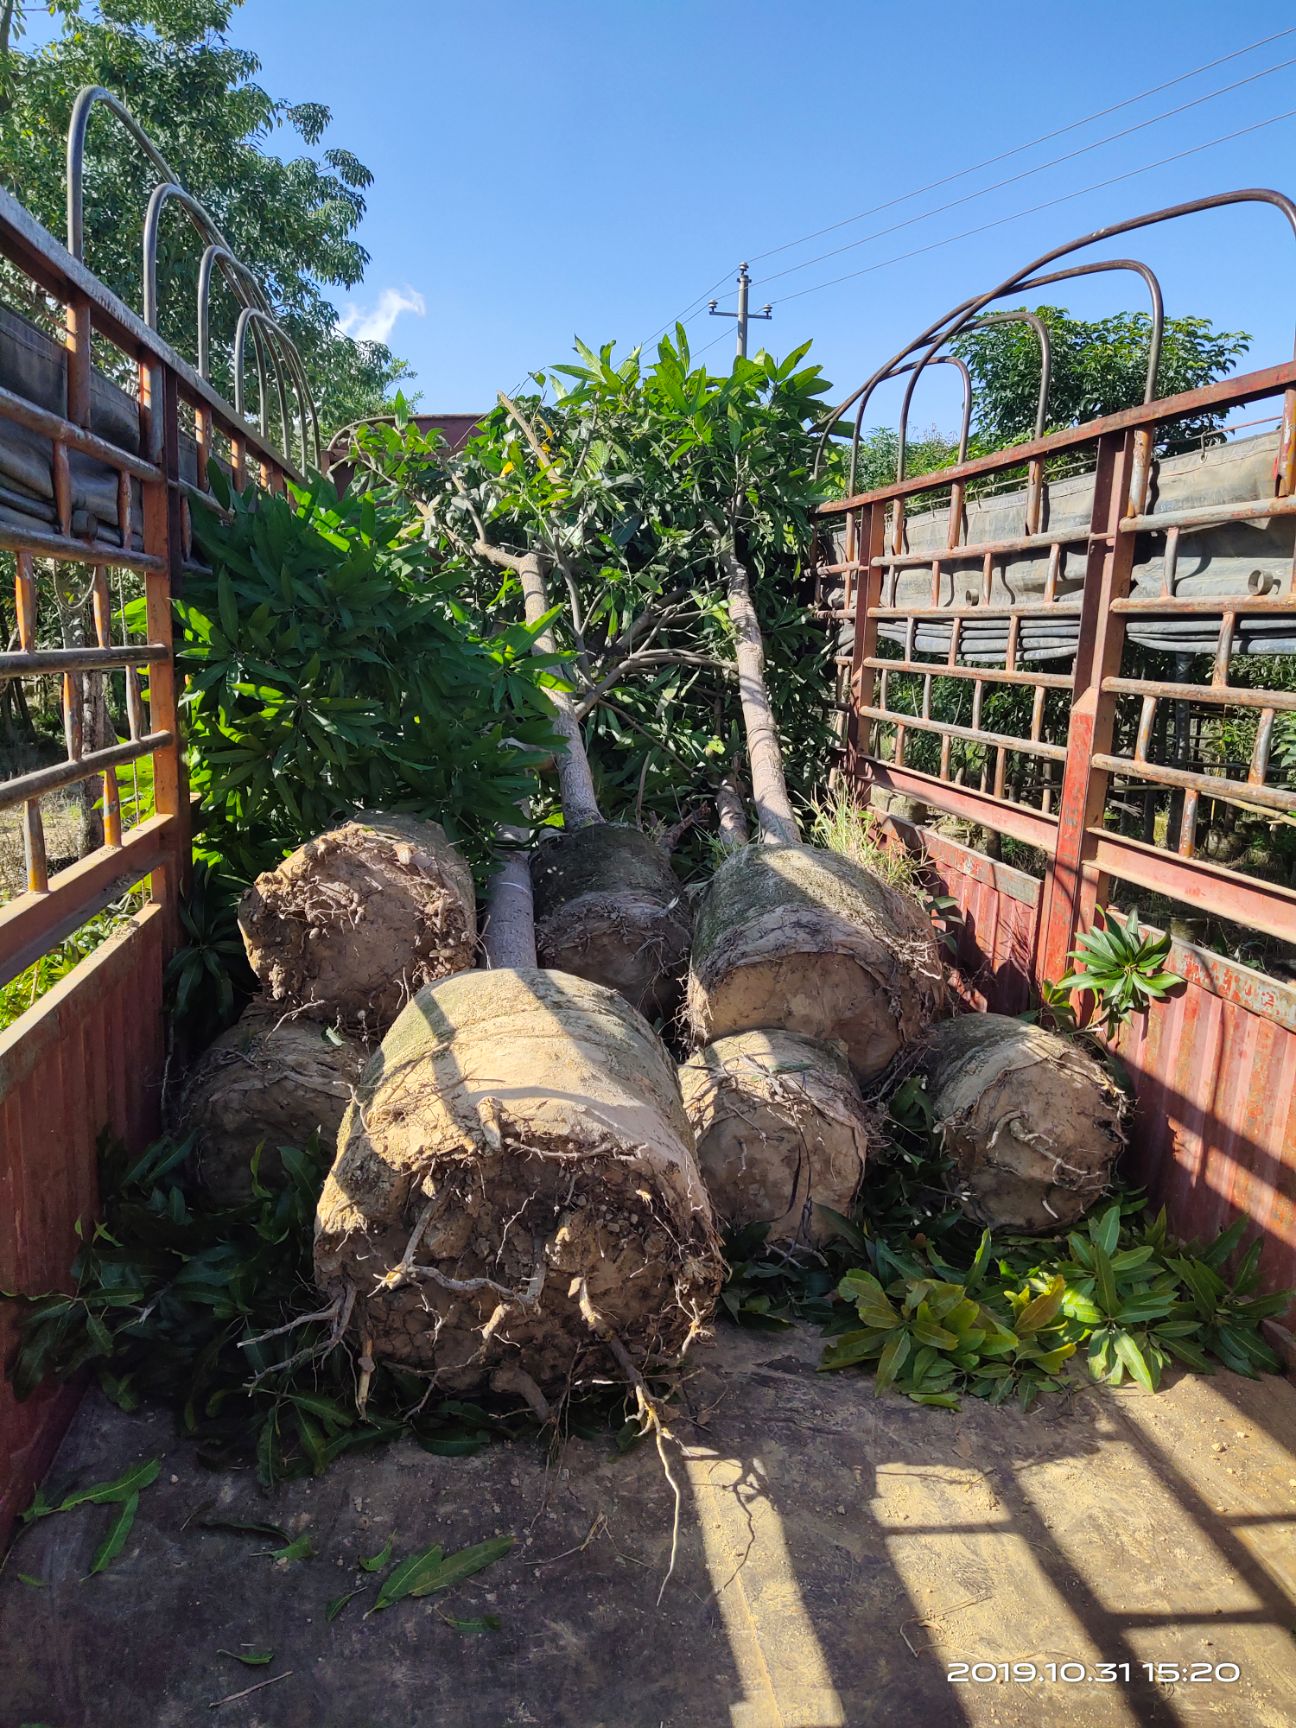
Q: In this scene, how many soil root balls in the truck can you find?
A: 7